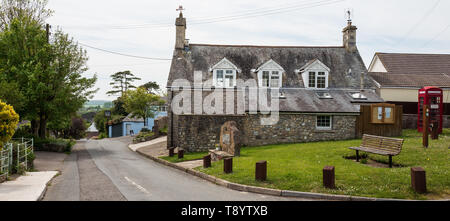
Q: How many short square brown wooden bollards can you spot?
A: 7